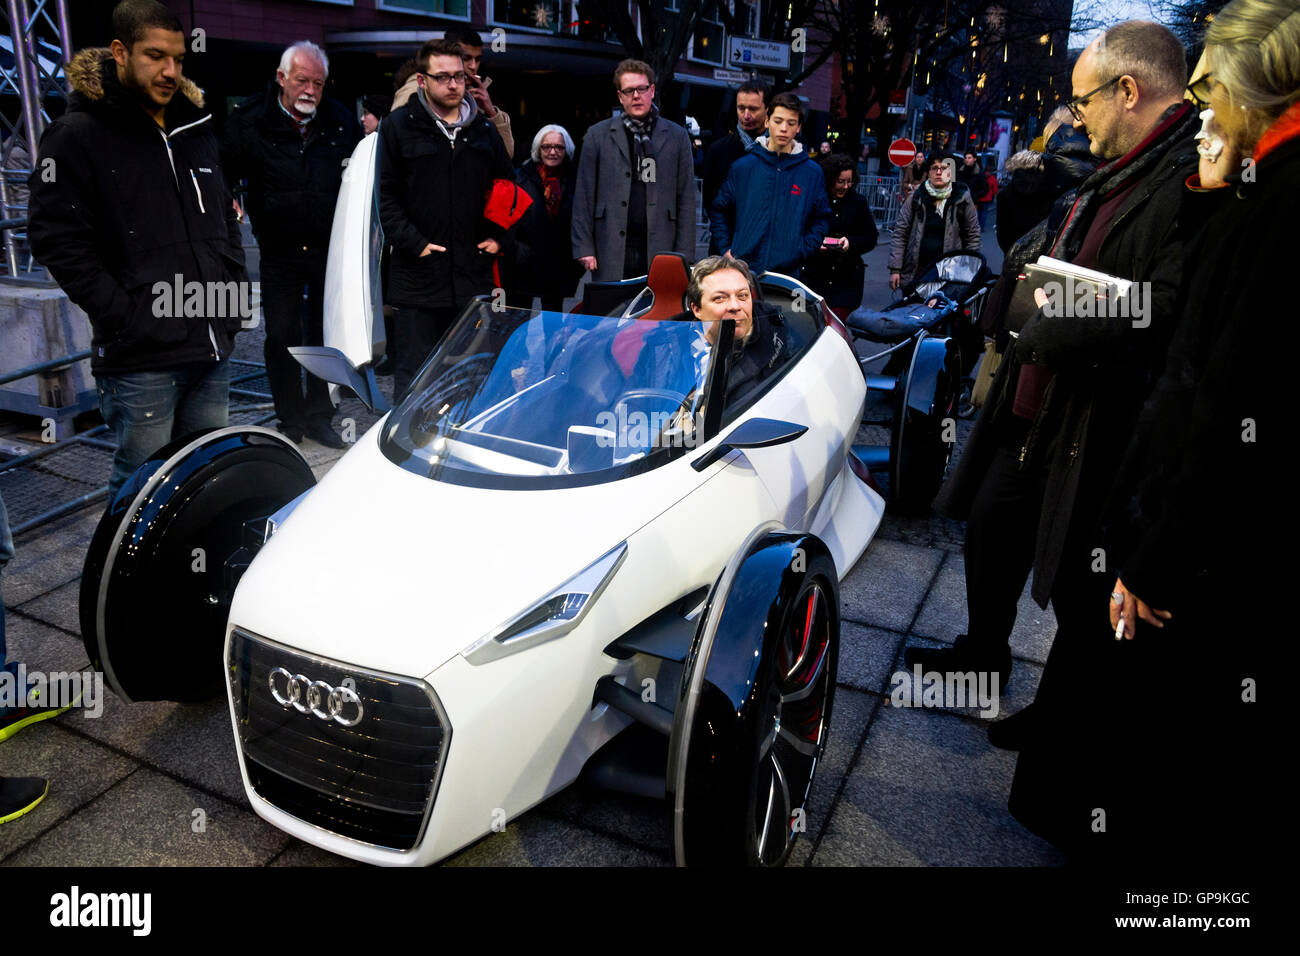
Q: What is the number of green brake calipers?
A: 0